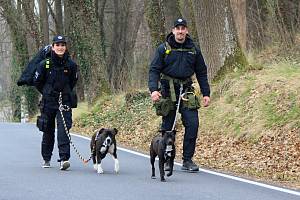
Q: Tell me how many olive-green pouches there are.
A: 2